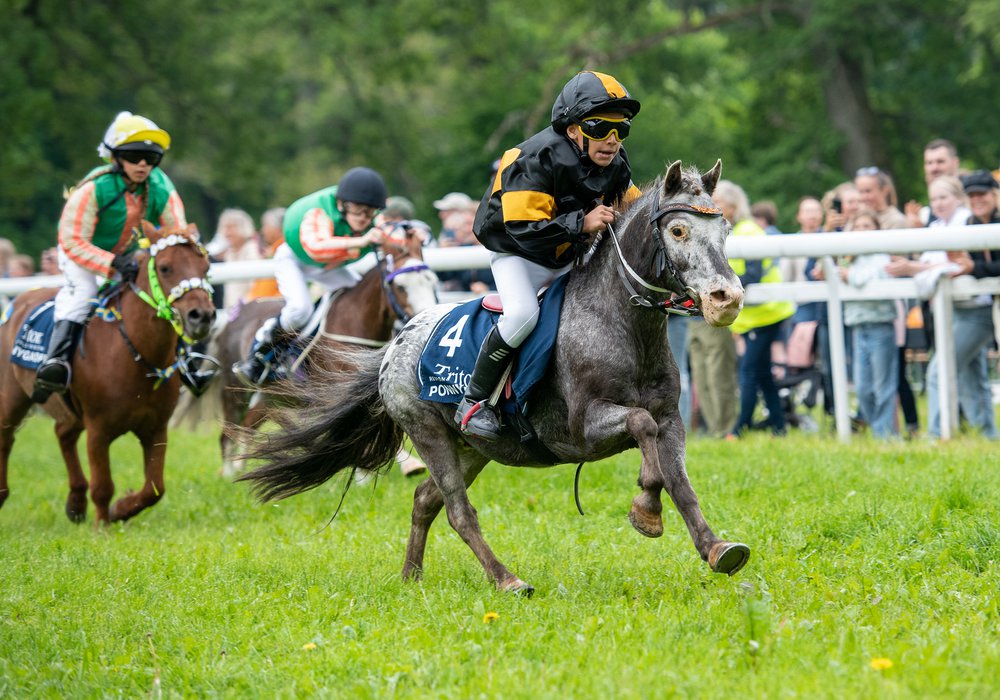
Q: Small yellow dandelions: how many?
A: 3